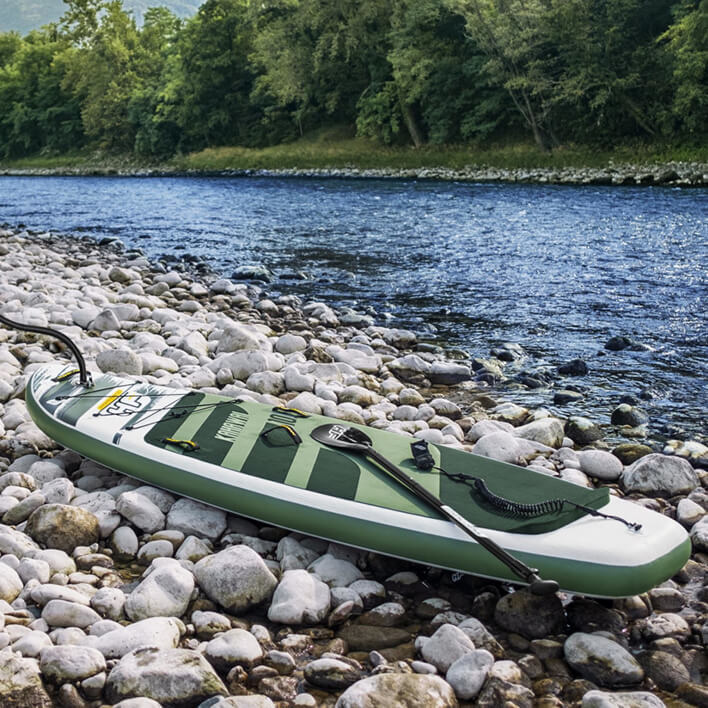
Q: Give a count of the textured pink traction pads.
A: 0